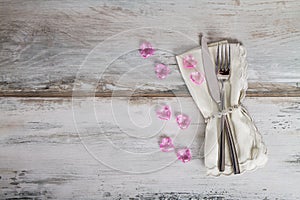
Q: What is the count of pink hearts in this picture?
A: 8